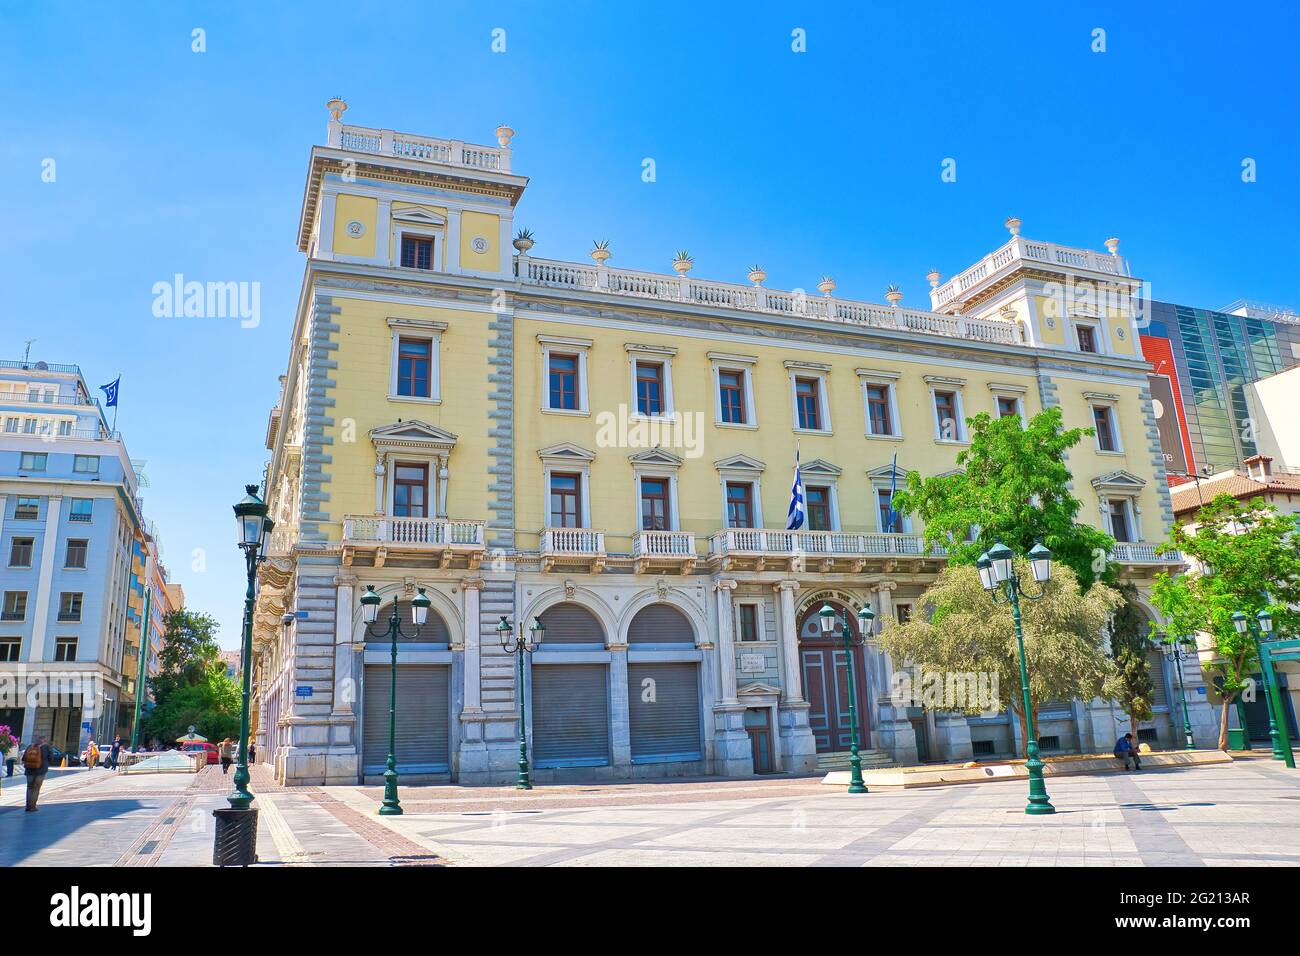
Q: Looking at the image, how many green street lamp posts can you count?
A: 7